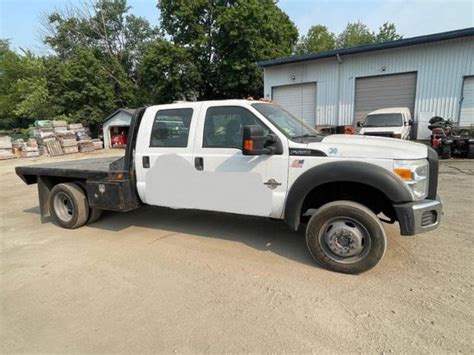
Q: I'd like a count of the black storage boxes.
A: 1